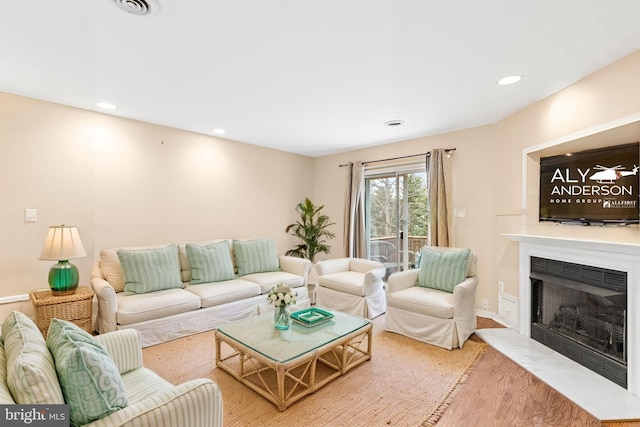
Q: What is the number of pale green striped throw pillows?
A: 4